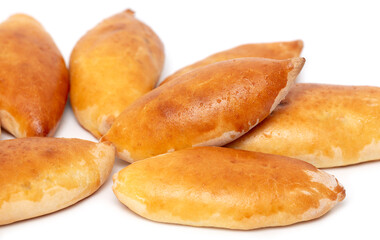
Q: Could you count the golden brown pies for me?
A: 7